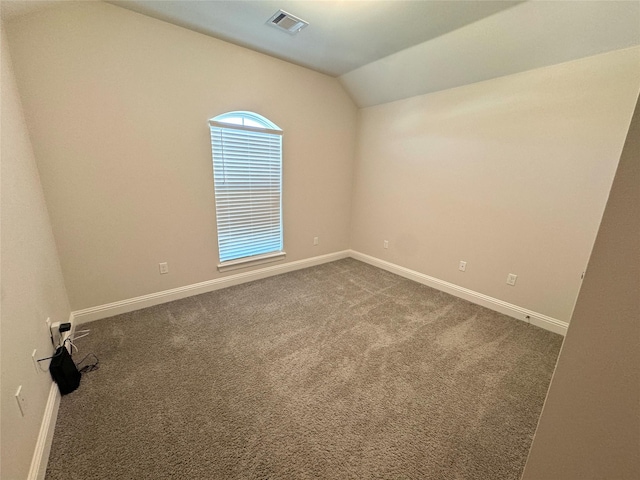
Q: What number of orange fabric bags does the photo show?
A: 0